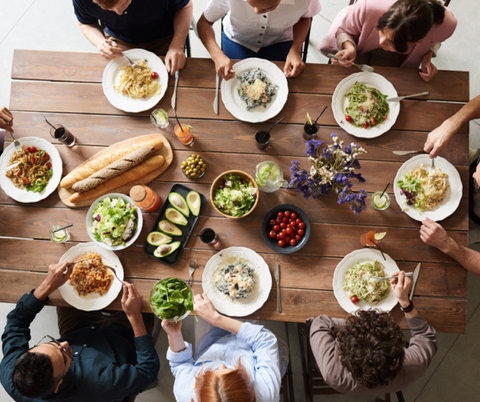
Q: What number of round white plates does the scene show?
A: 8